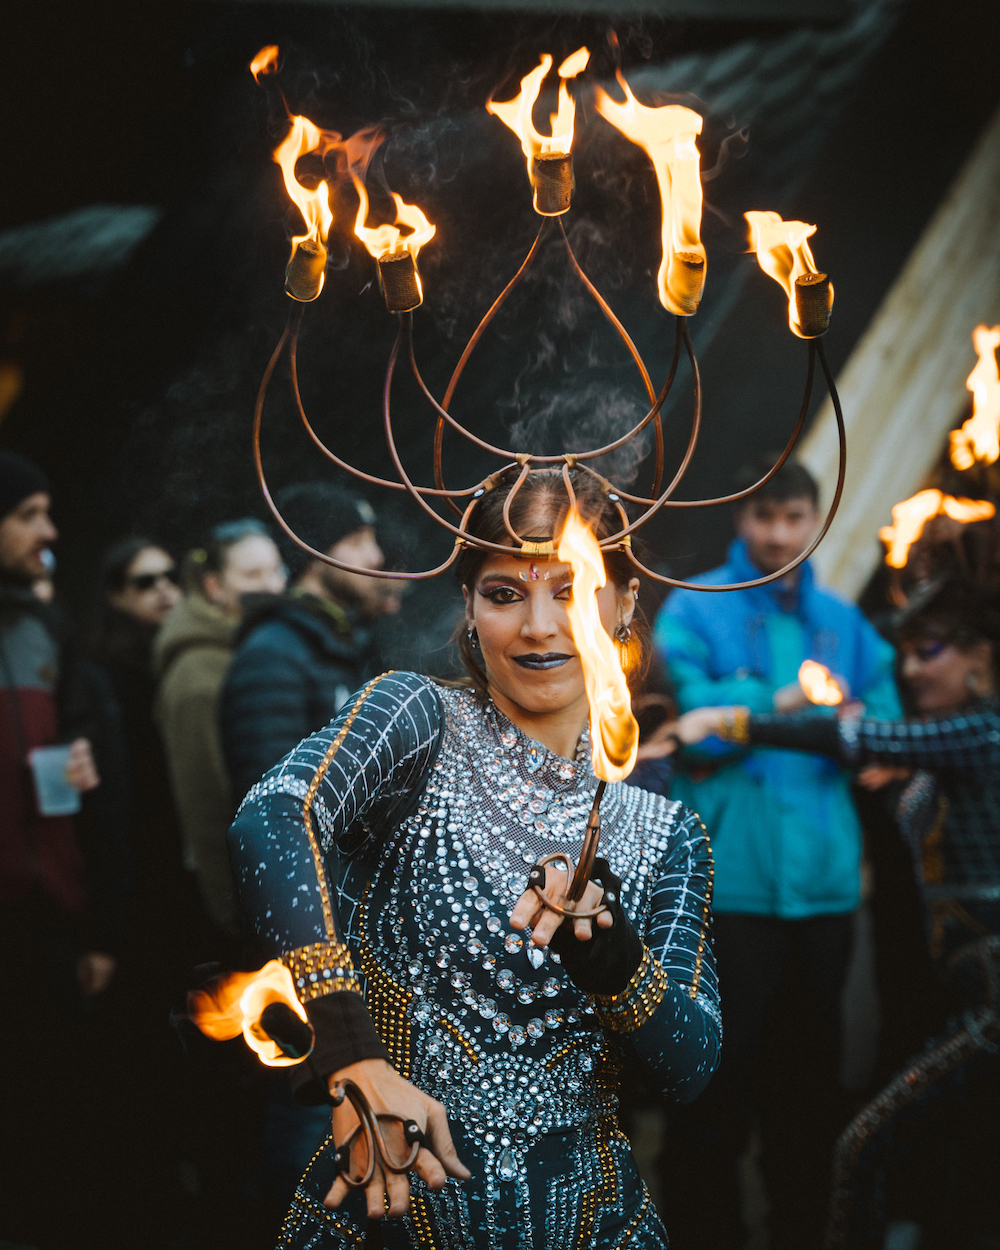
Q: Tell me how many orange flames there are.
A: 10